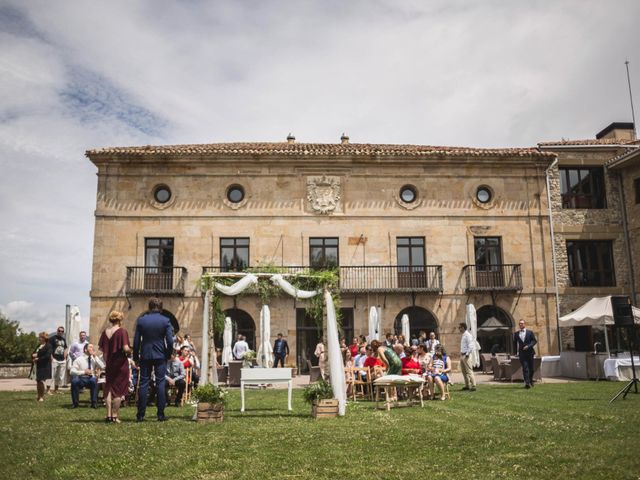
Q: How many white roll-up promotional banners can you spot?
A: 0